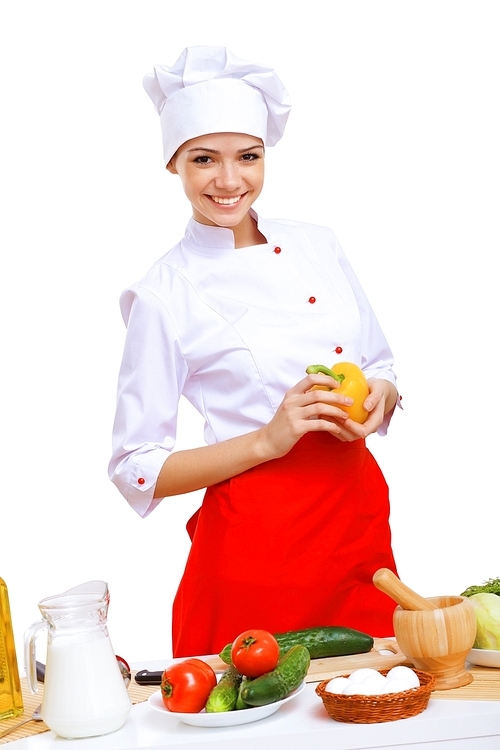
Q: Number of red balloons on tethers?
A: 0